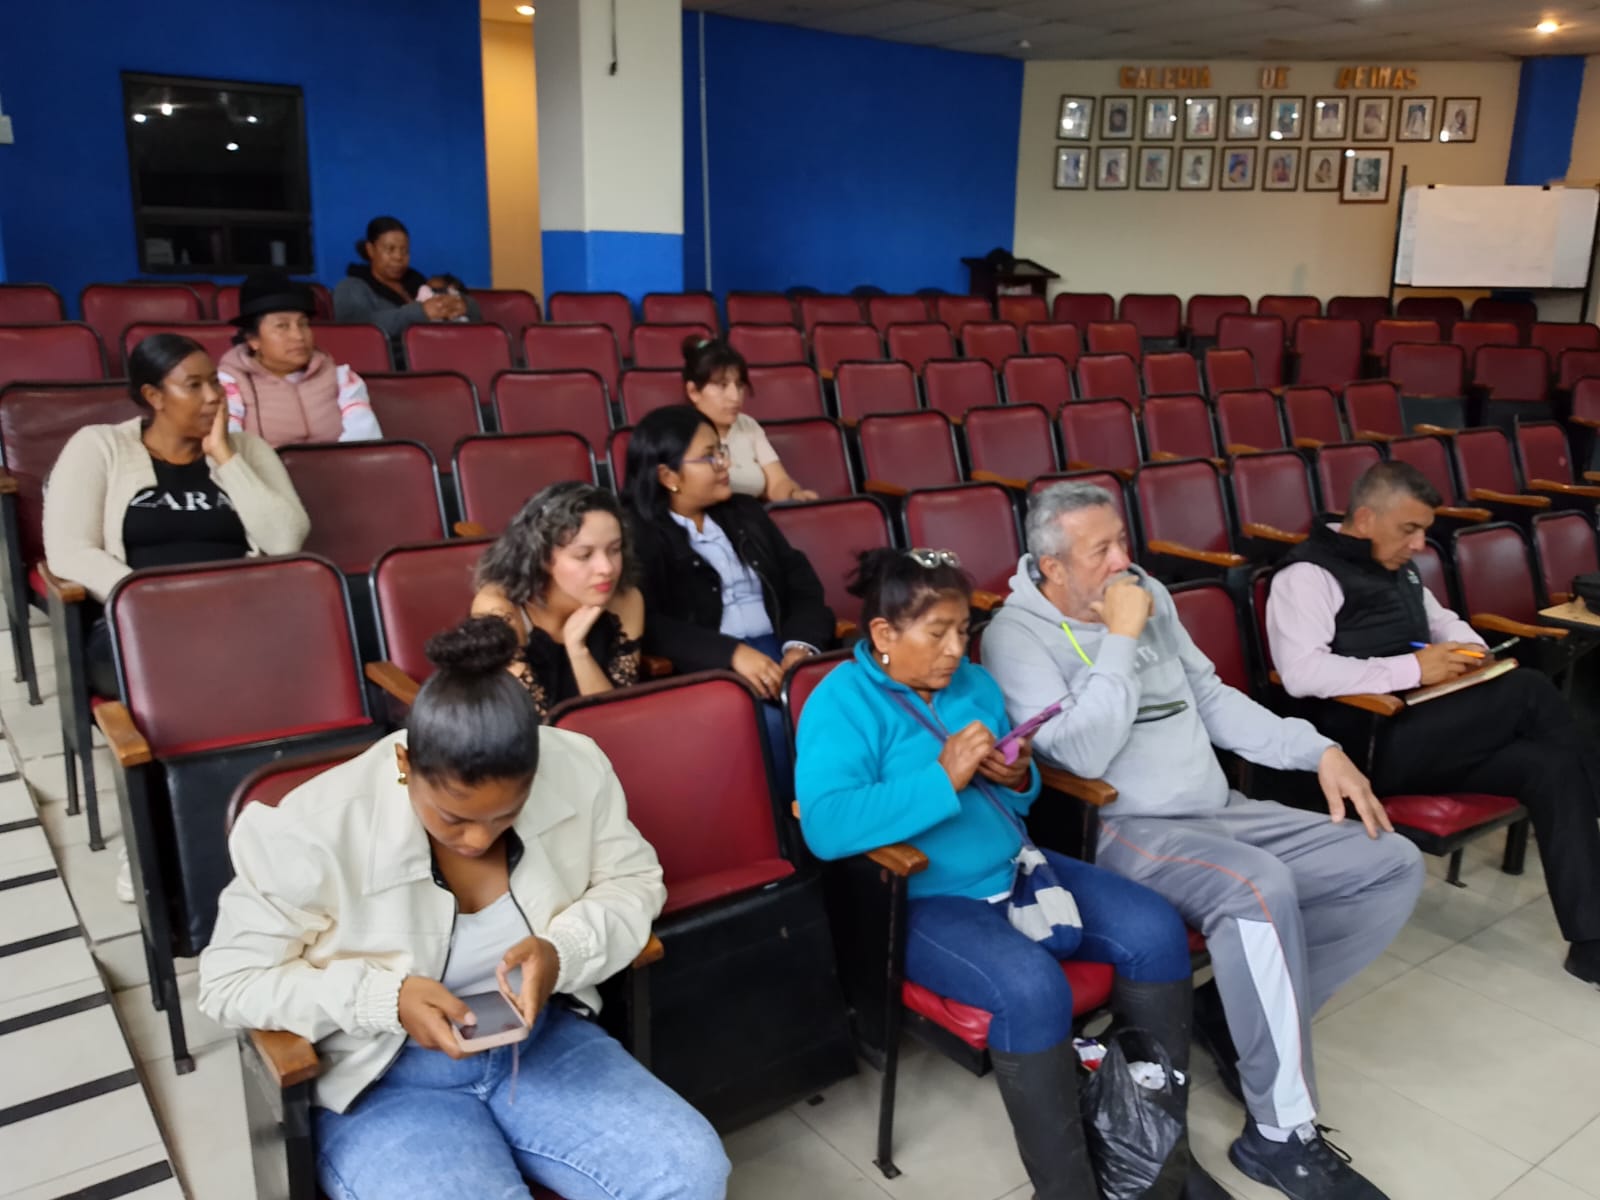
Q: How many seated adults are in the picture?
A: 10